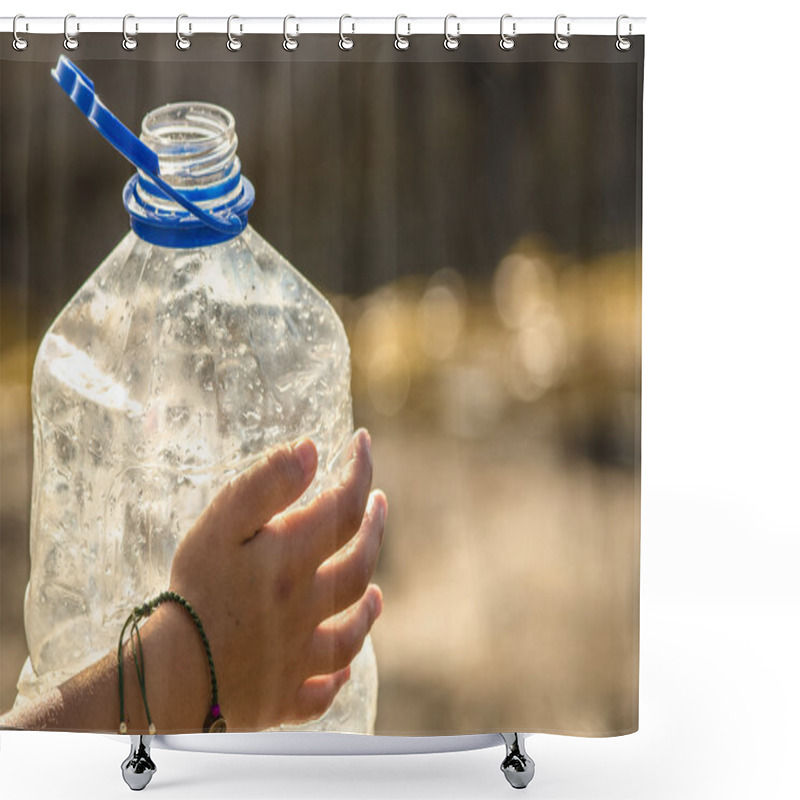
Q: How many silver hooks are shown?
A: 12